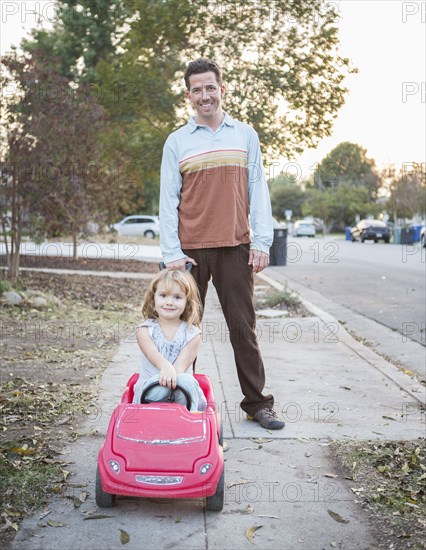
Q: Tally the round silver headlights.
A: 2